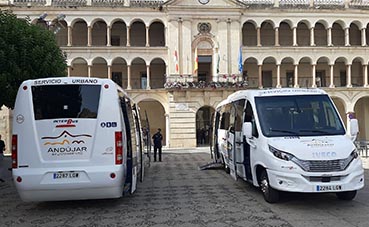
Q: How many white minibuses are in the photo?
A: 2